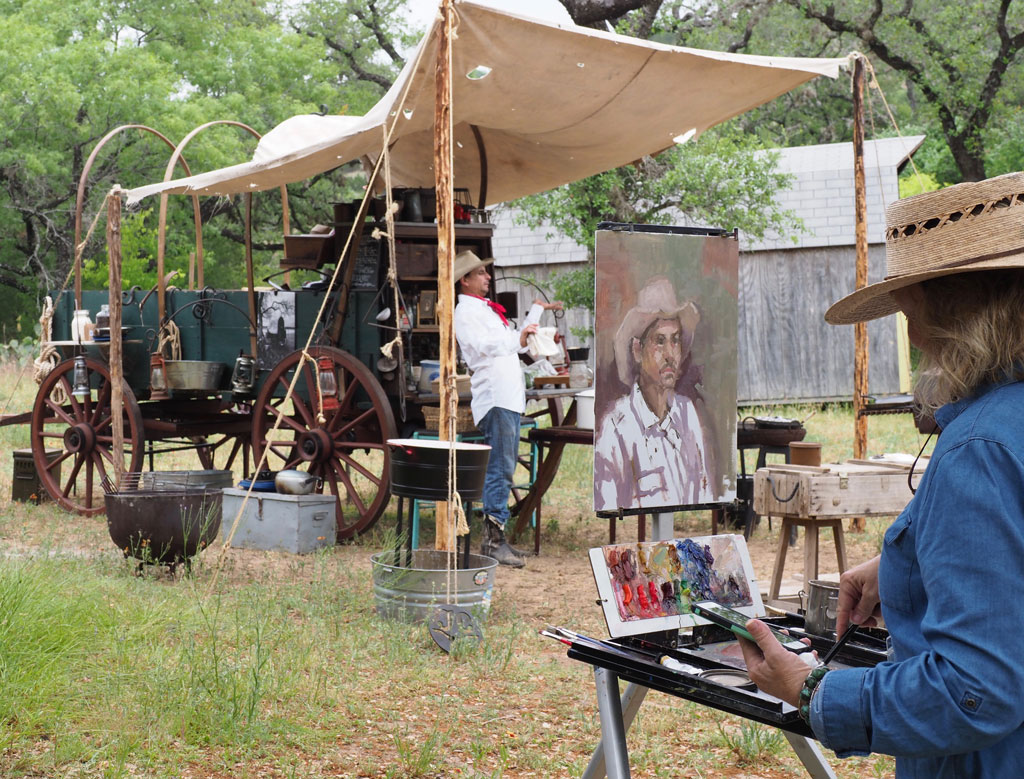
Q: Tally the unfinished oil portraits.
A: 1